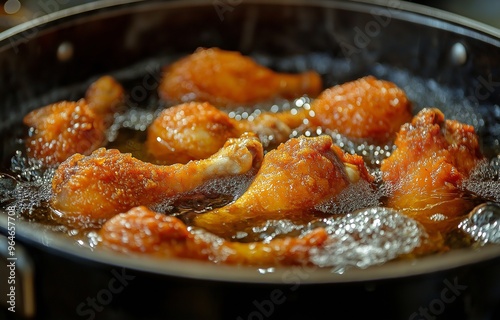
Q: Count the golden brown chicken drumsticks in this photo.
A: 8